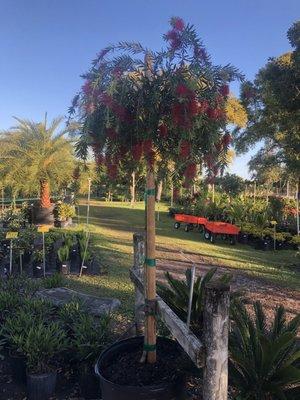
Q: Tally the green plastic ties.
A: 3